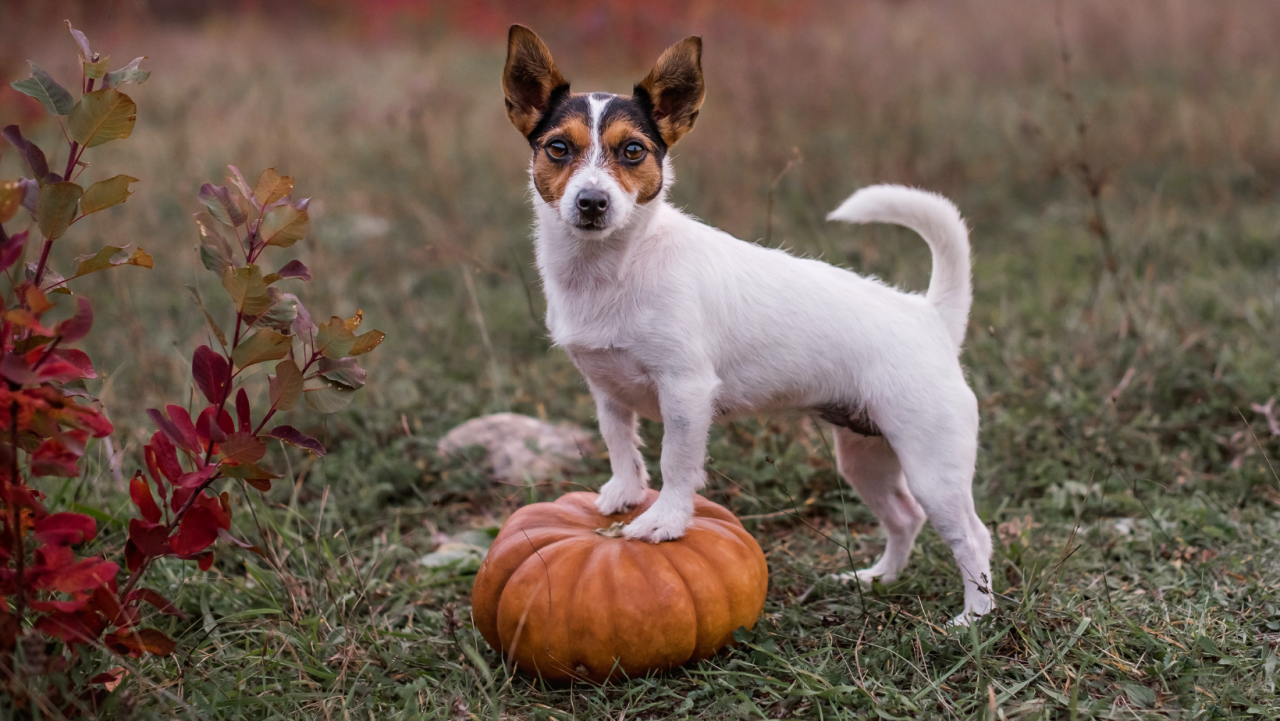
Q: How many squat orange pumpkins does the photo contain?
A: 1